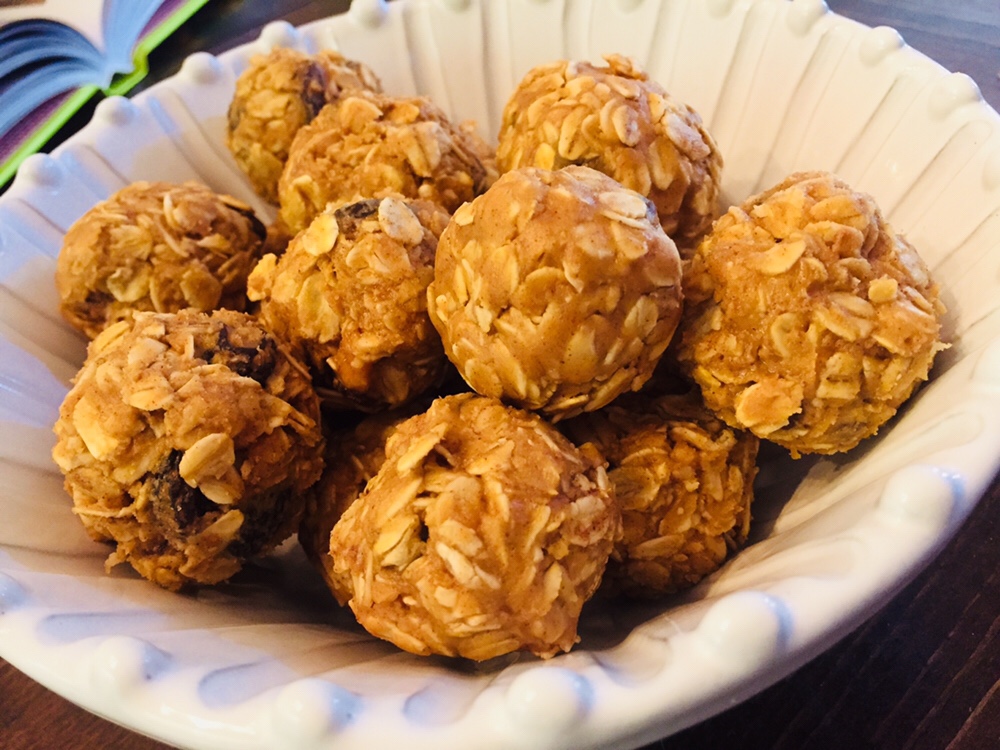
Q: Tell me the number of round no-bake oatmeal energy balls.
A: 11